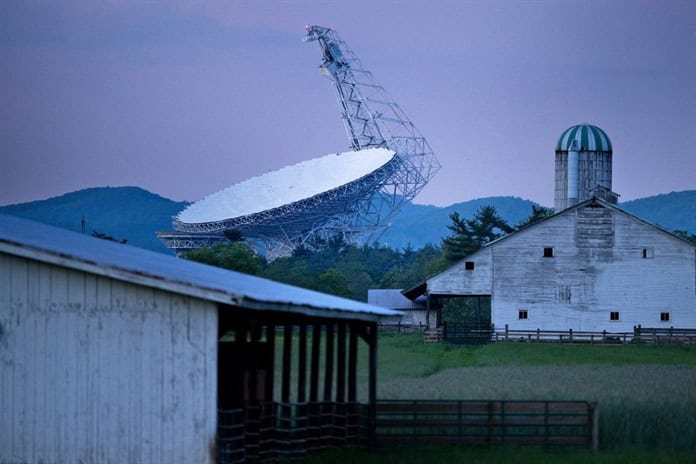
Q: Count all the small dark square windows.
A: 6